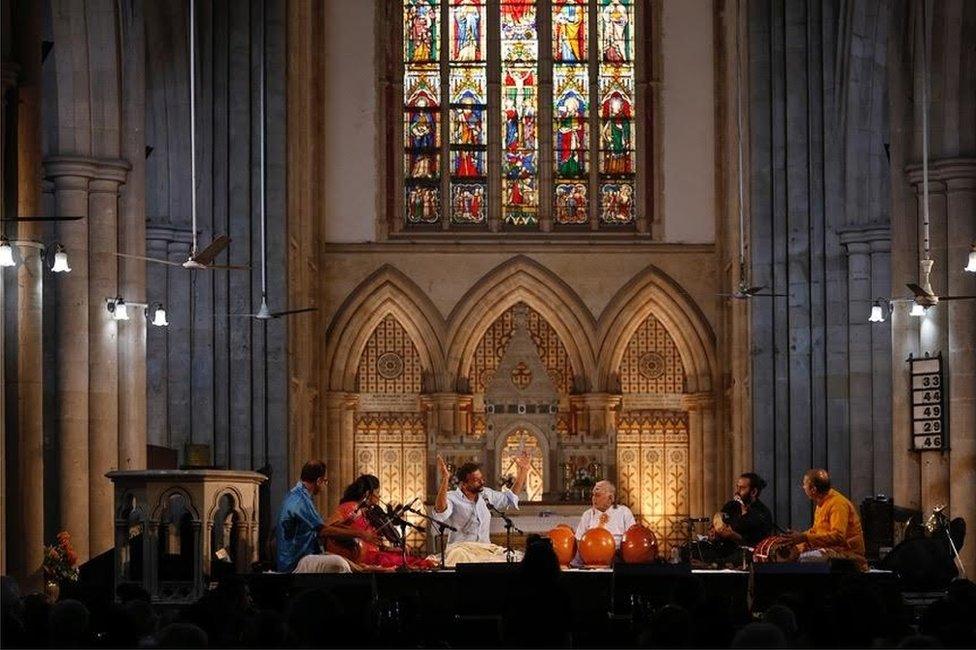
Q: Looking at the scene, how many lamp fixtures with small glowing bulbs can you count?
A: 7